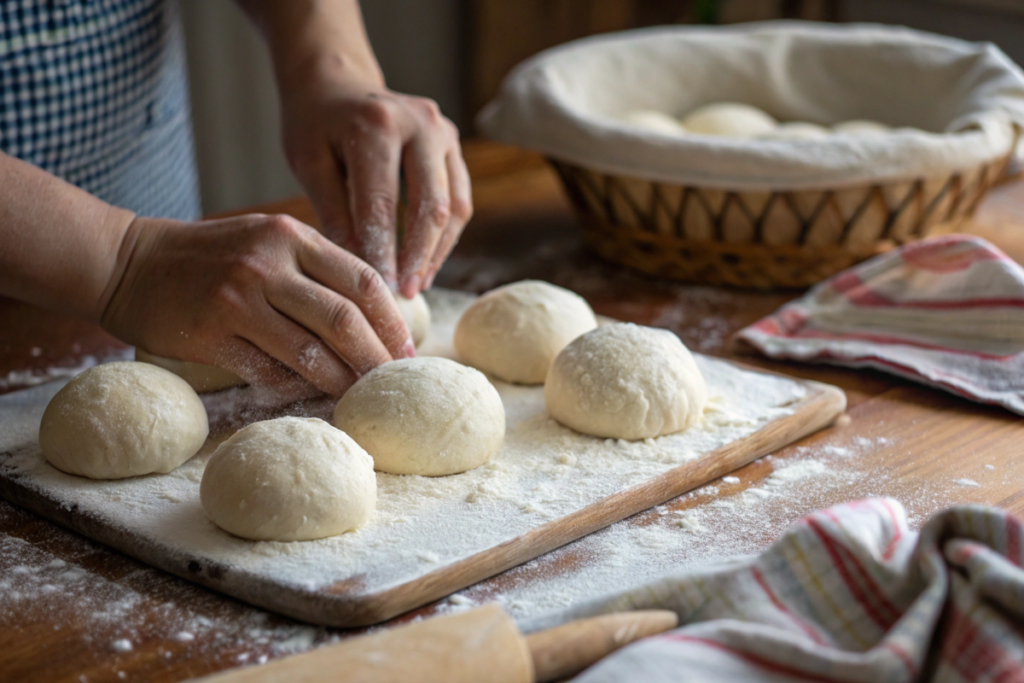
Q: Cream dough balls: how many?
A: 11